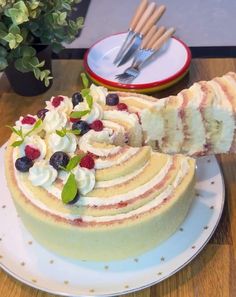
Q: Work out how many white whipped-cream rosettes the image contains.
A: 9